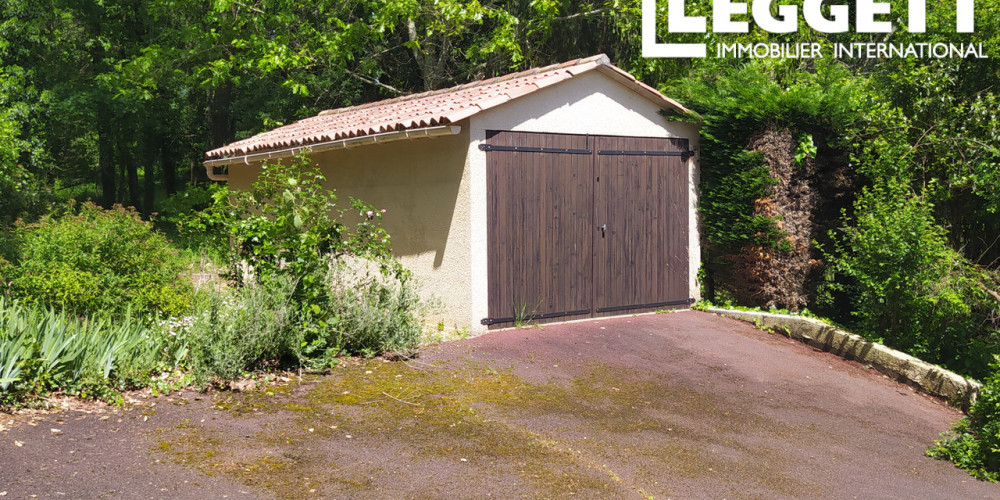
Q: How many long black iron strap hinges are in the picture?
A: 4